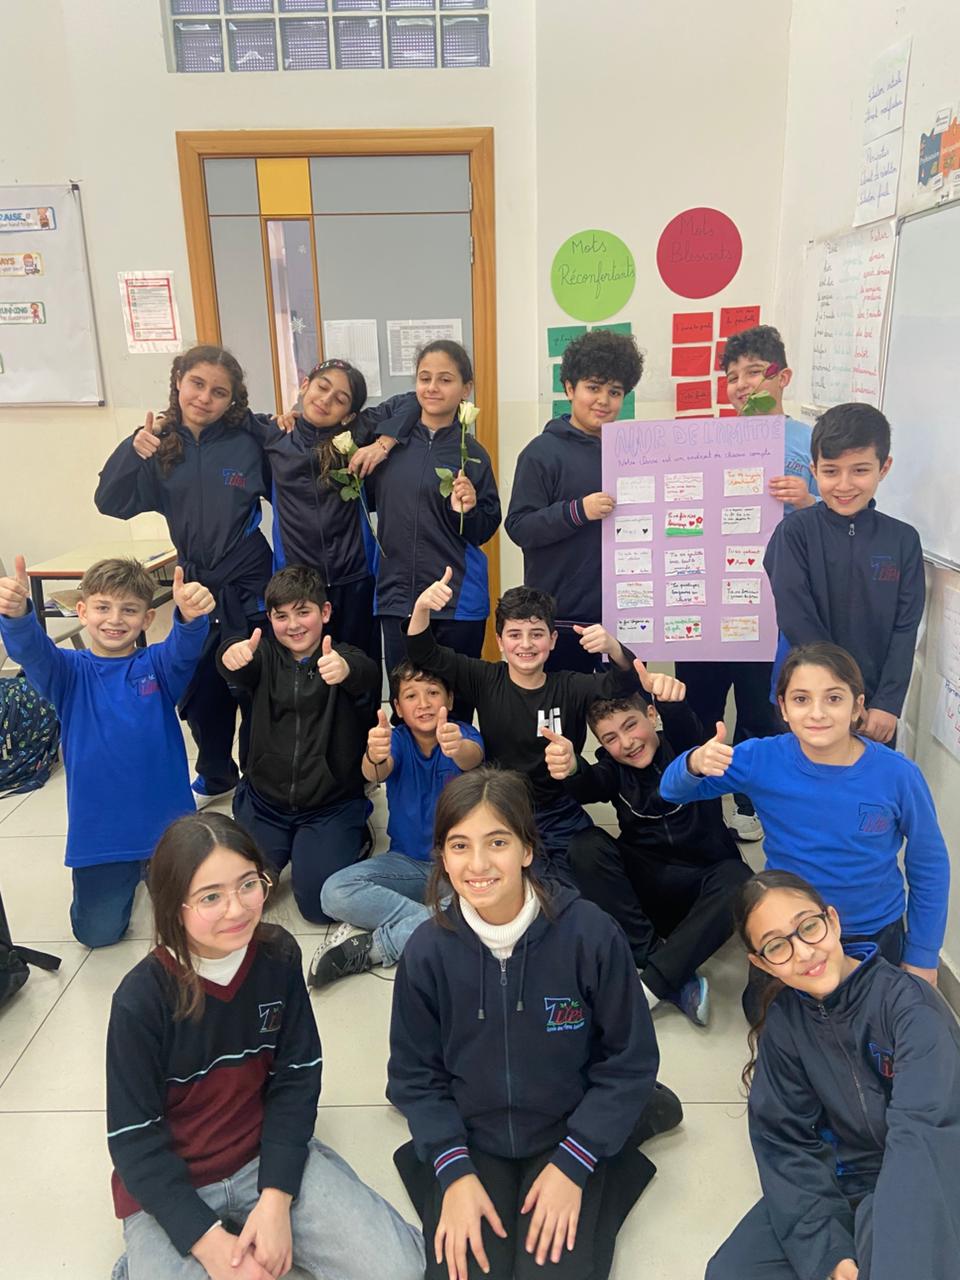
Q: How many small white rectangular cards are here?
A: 15